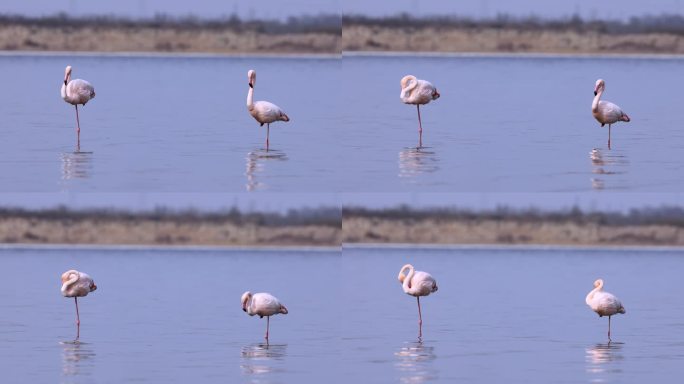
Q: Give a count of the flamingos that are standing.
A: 8